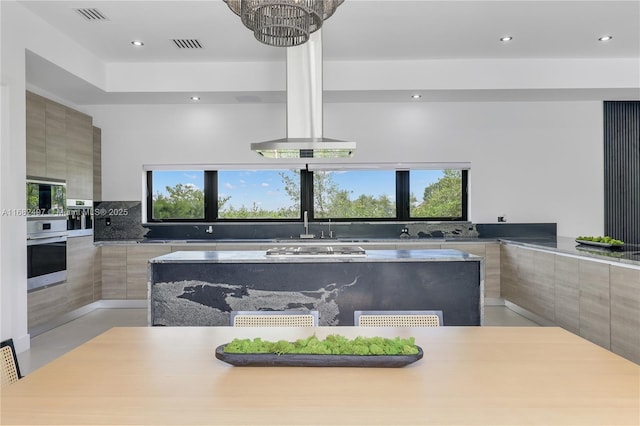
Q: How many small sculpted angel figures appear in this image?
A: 0